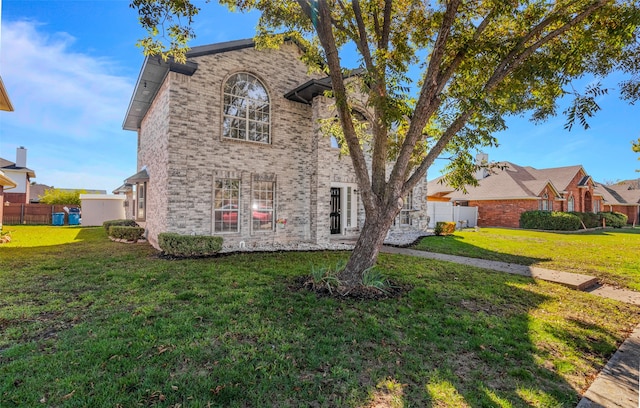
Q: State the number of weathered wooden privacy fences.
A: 1